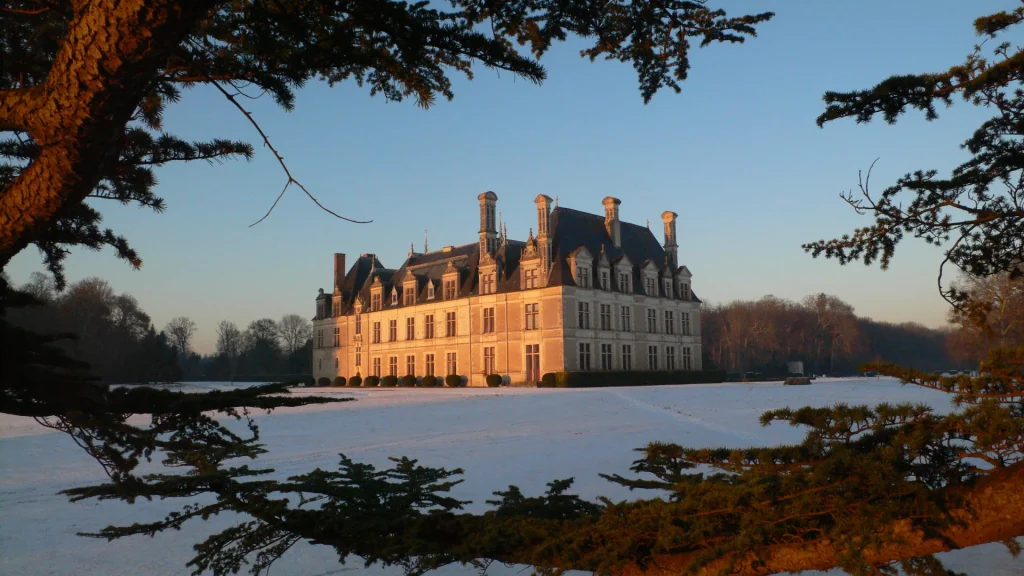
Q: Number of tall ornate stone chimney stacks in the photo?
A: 4